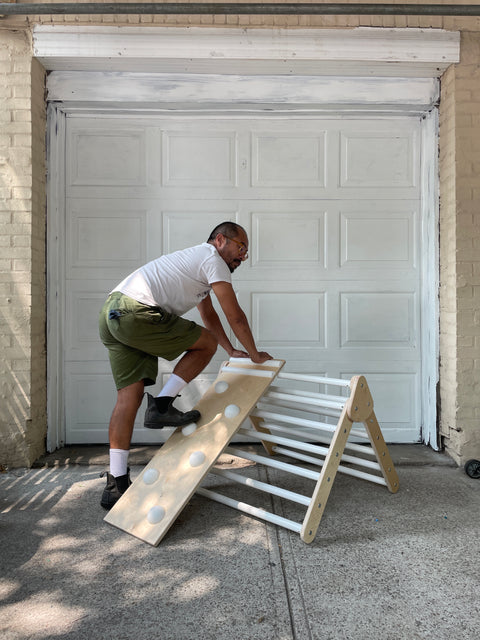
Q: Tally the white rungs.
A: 13